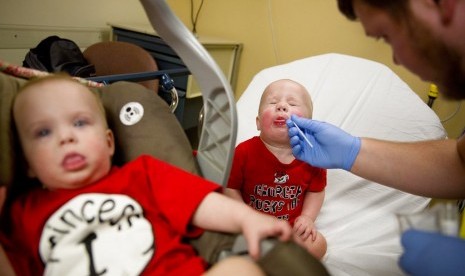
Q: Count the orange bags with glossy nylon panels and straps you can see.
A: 0